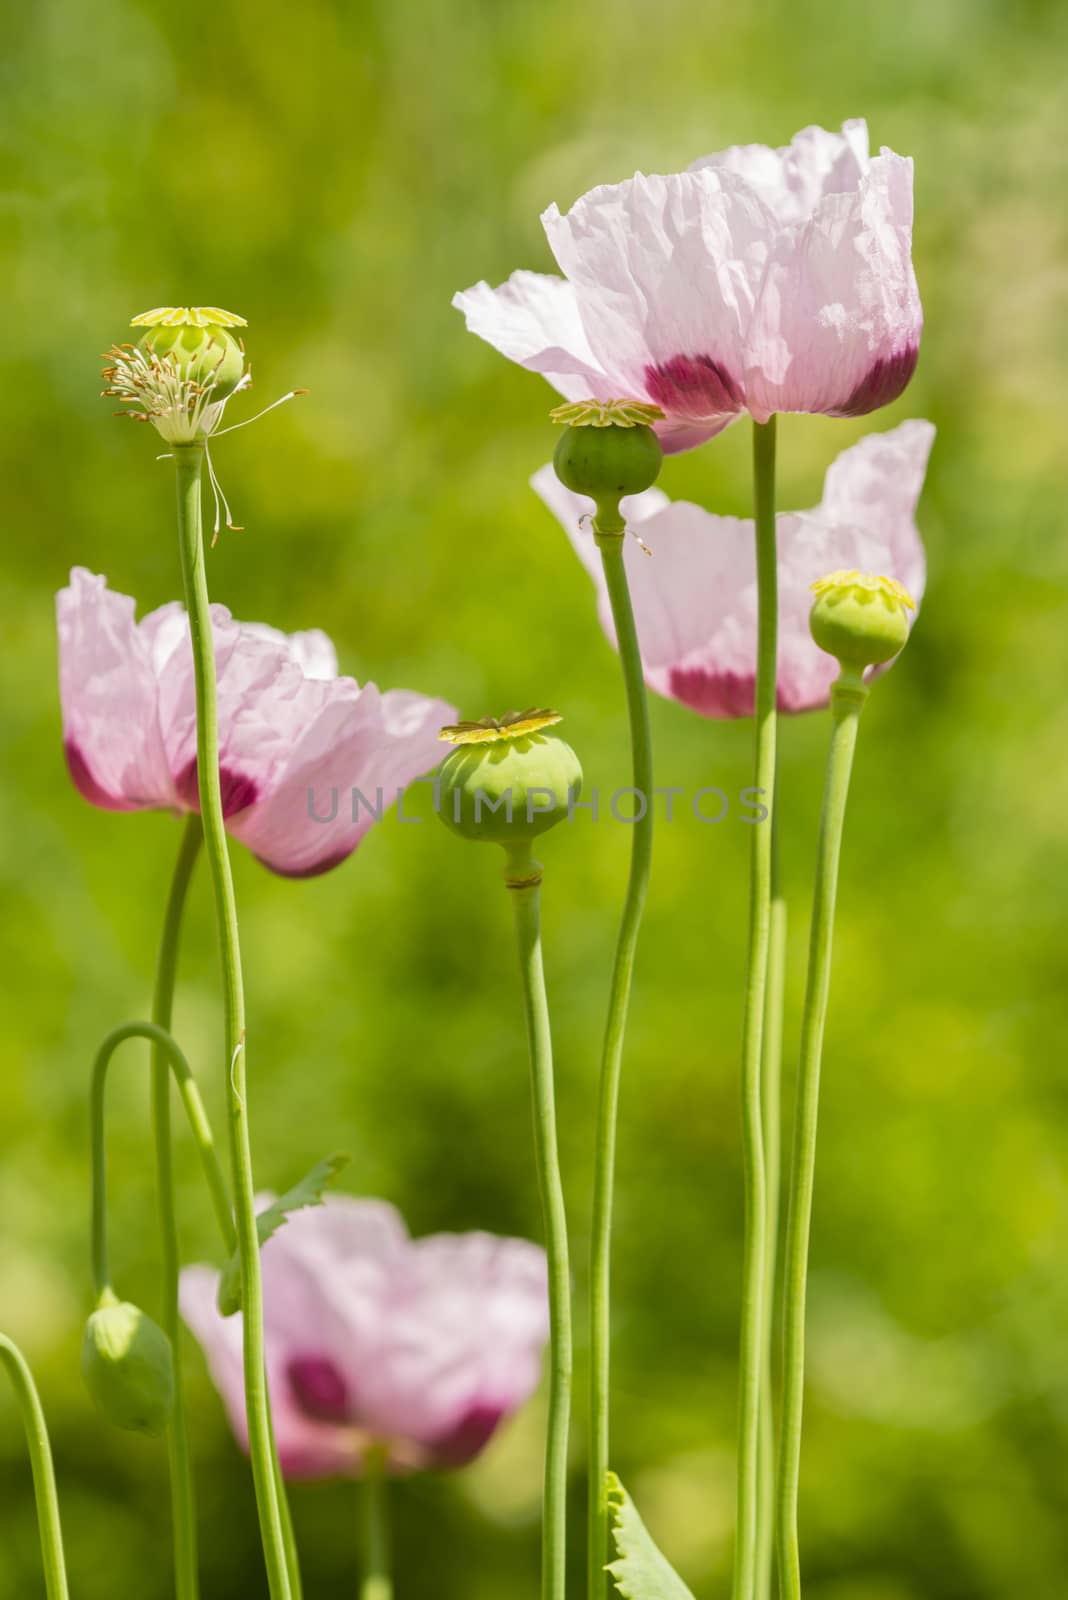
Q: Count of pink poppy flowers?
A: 4